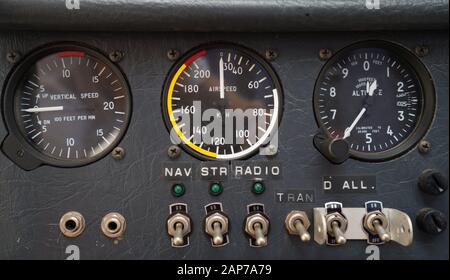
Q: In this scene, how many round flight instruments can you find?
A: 3